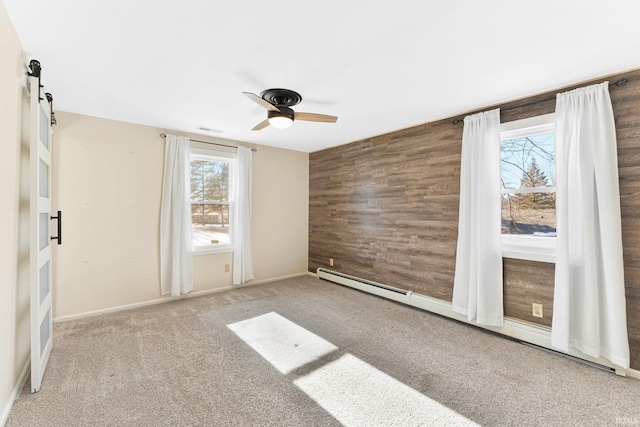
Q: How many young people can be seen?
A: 0